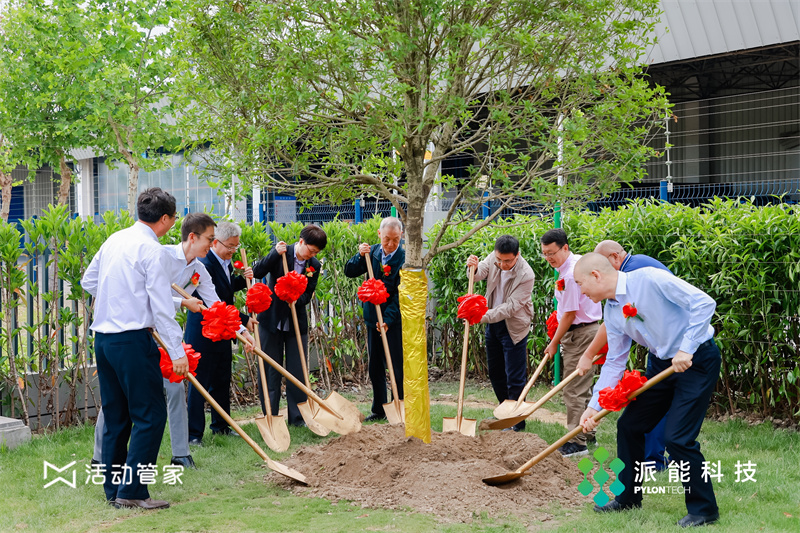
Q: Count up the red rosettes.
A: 9